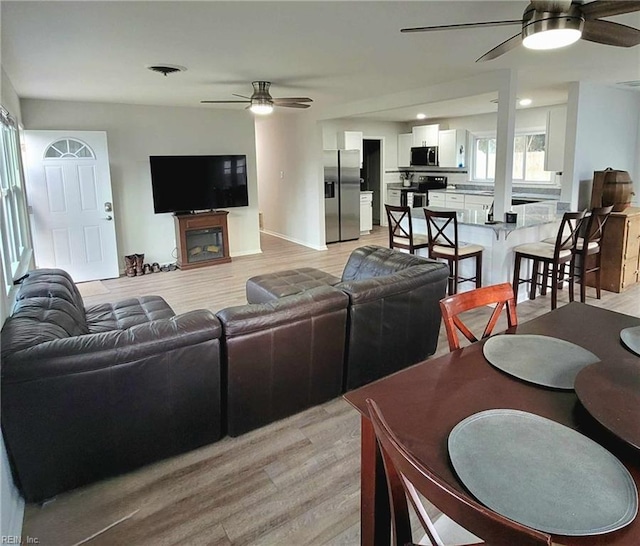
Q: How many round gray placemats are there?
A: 3